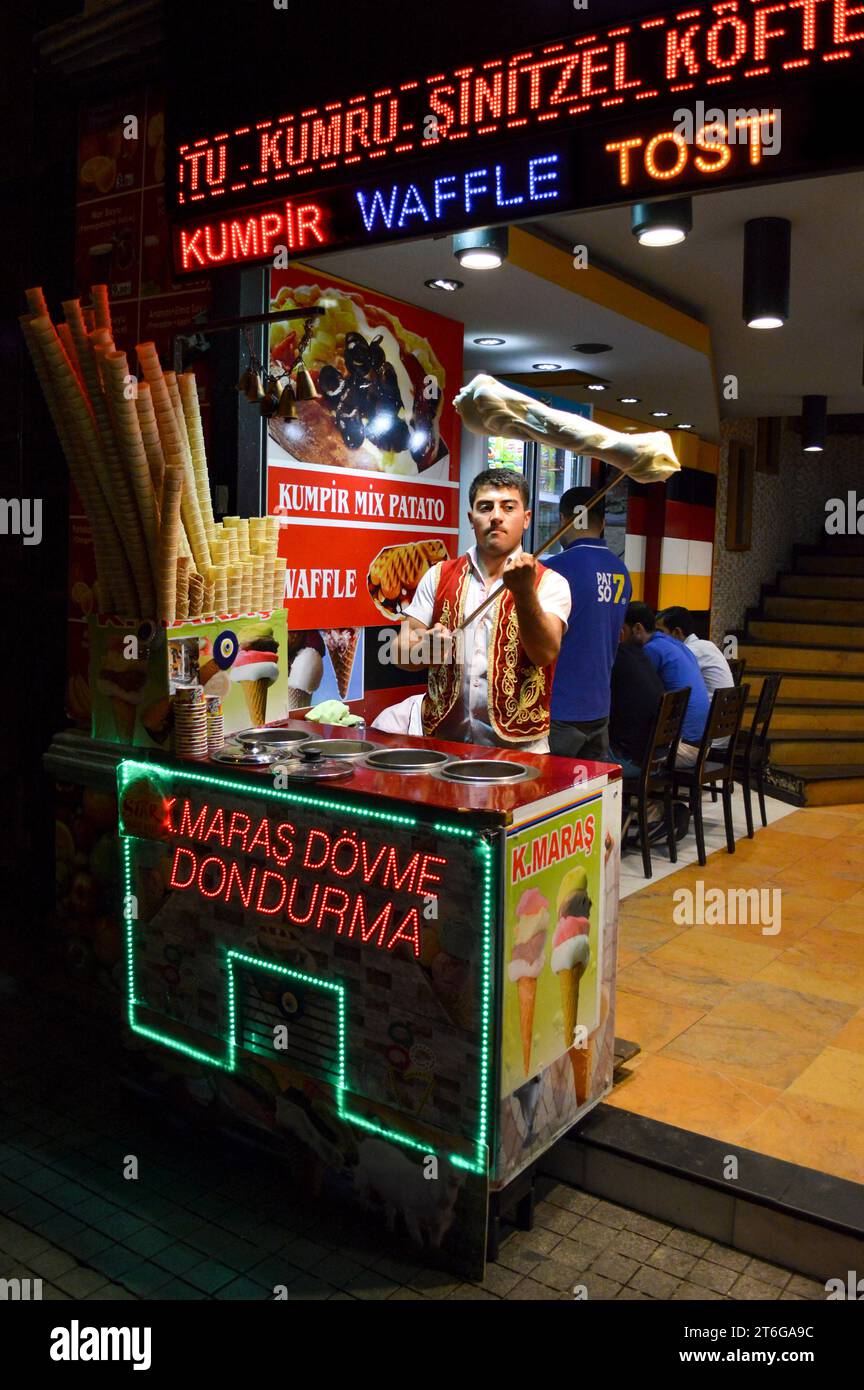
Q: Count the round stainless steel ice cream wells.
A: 4